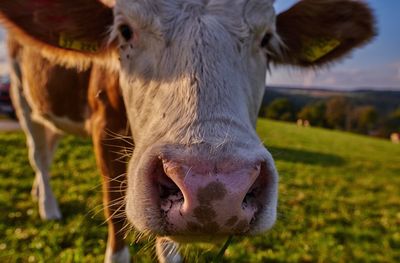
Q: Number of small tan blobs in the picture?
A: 3